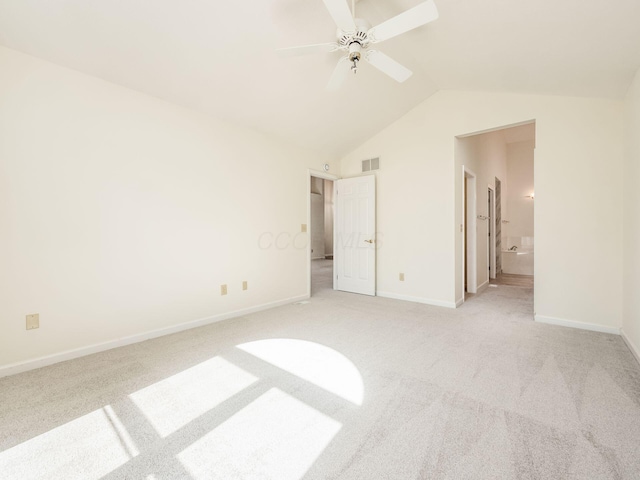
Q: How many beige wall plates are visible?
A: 5